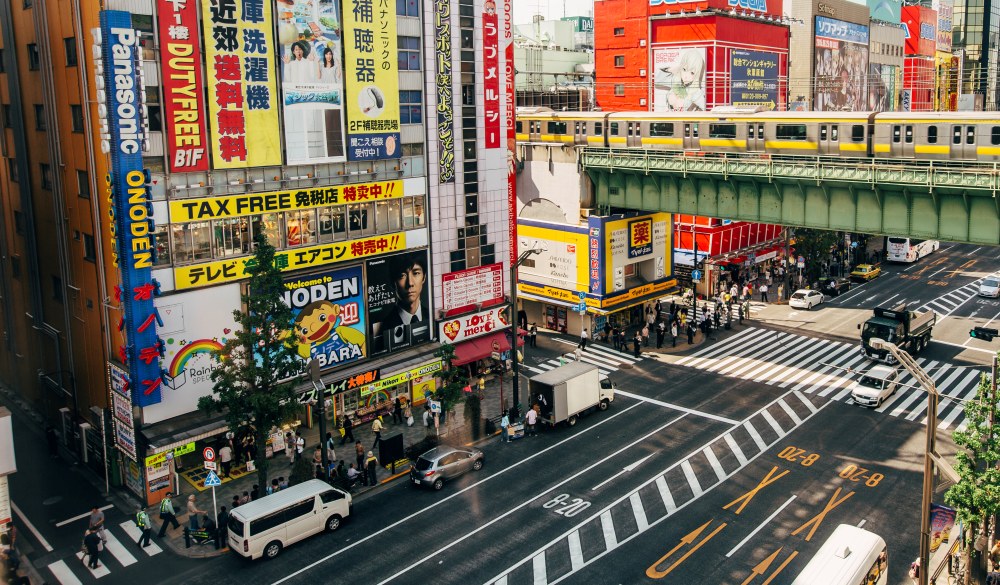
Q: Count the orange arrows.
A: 2